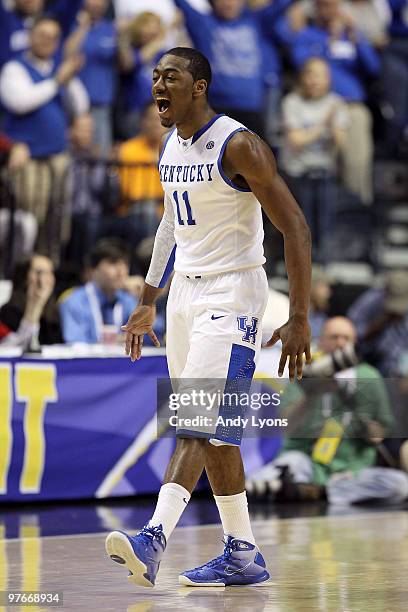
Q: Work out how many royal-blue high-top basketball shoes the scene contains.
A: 2